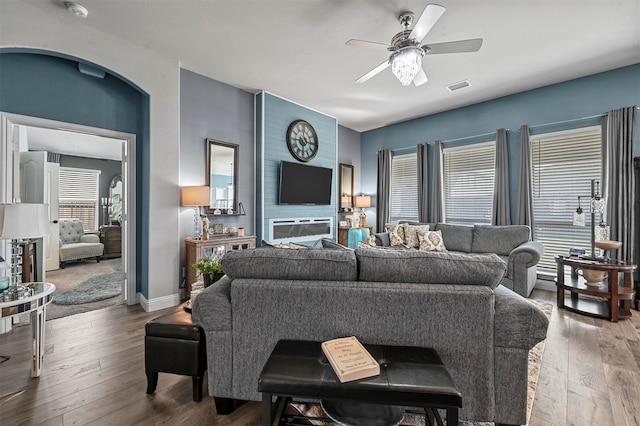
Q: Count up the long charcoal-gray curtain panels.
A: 6